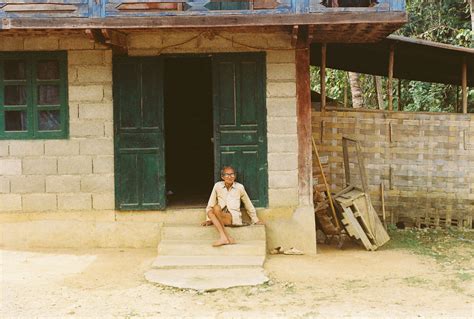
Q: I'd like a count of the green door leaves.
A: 2